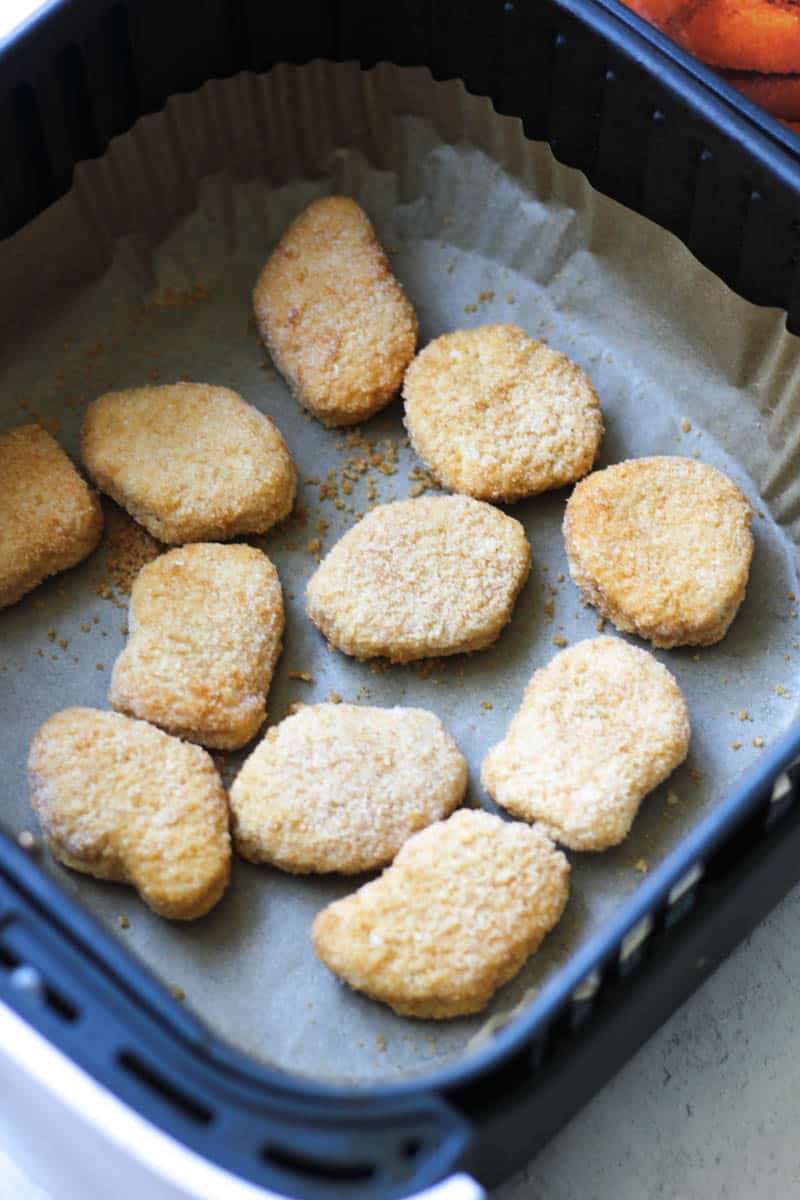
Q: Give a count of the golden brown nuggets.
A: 11